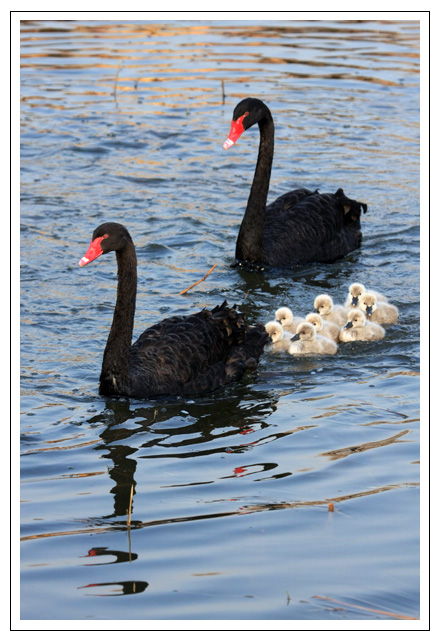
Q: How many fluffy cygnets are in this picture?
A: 8